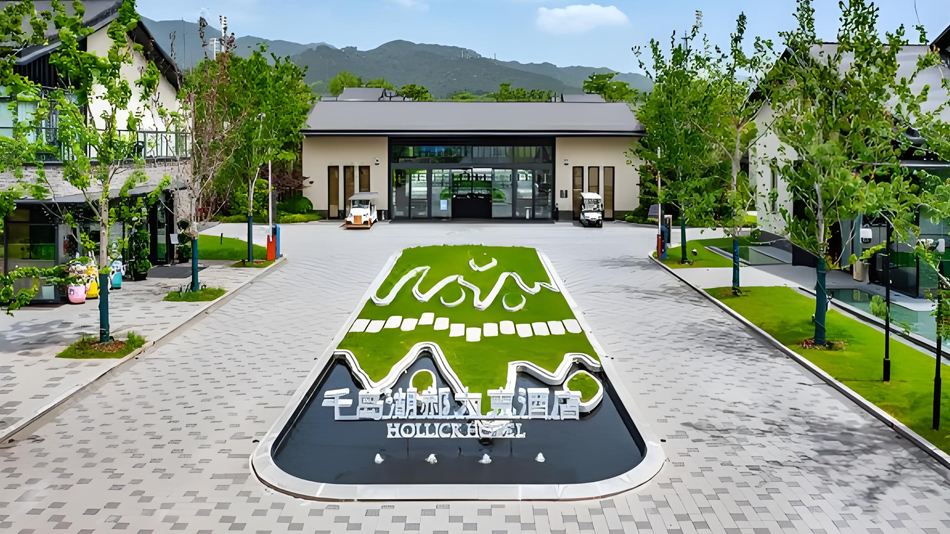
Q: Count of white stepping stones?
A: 14